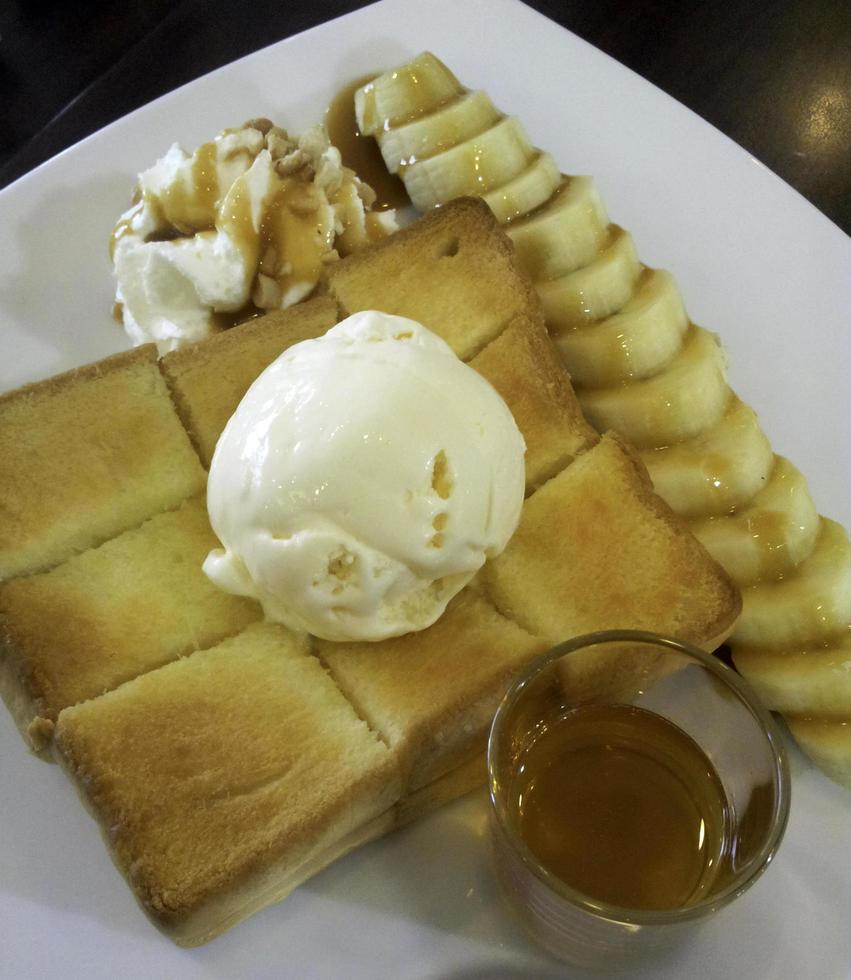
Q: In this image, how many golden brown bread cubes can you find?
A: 8